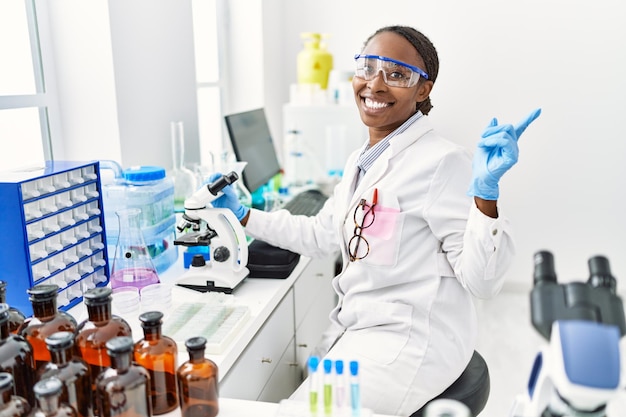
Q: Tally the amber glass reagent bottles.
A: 10